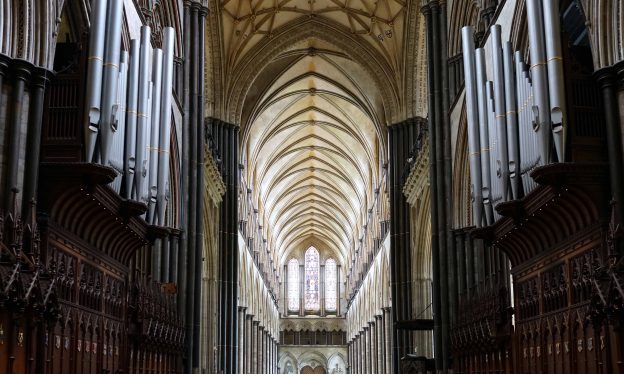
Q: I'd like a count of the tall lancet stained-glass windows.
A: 3